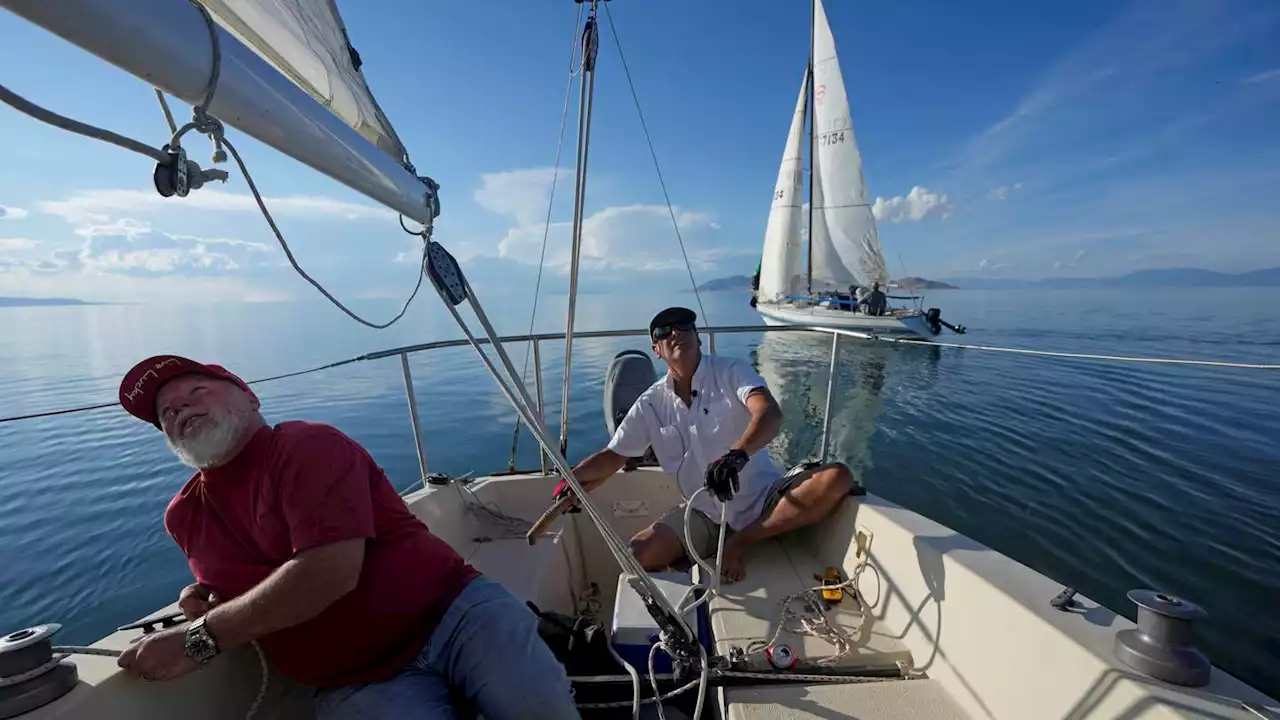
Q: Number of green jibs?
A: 0